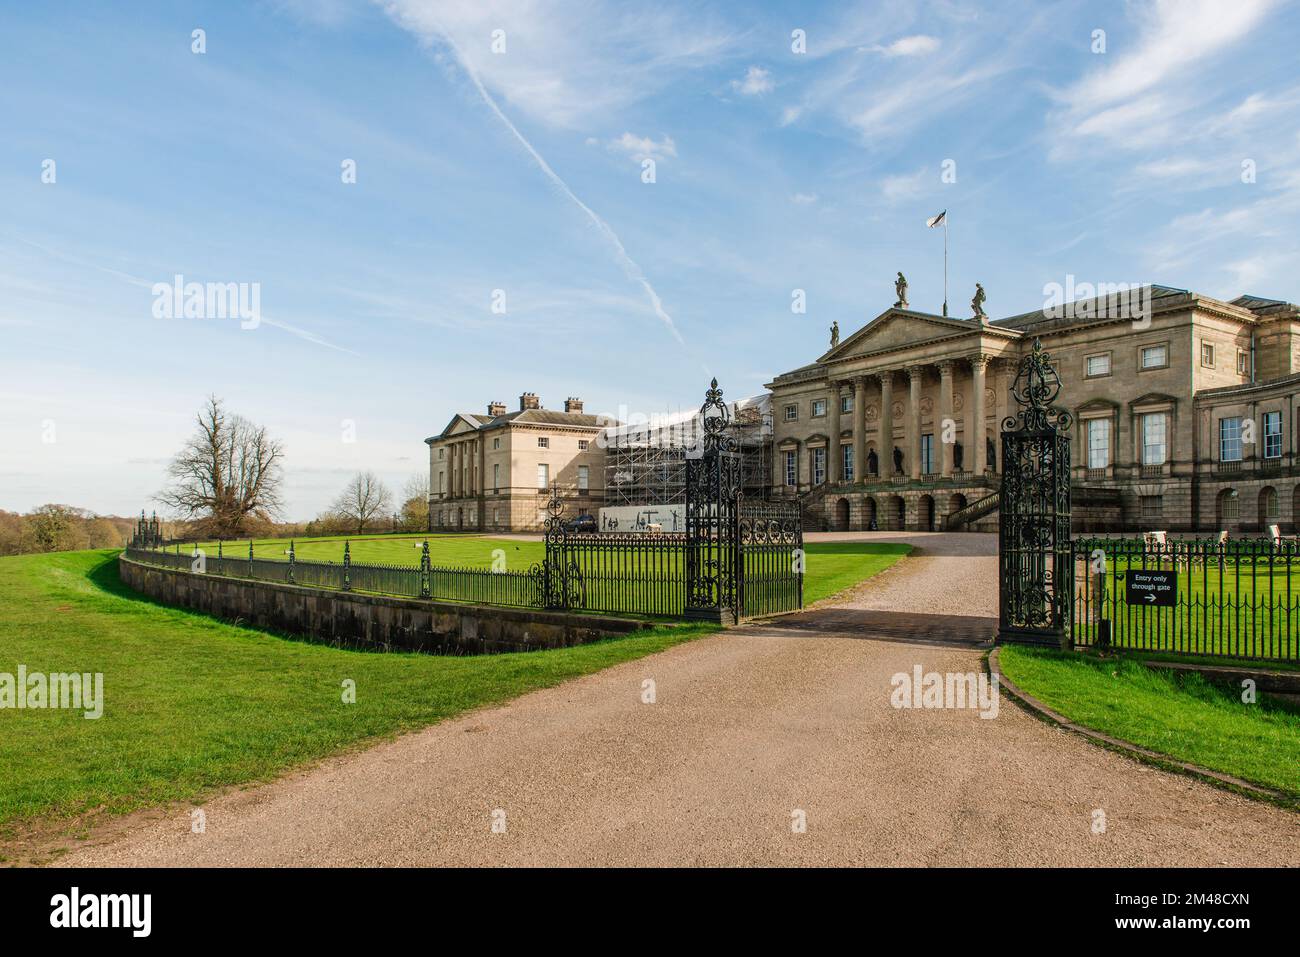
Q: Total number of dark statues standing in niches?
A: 4